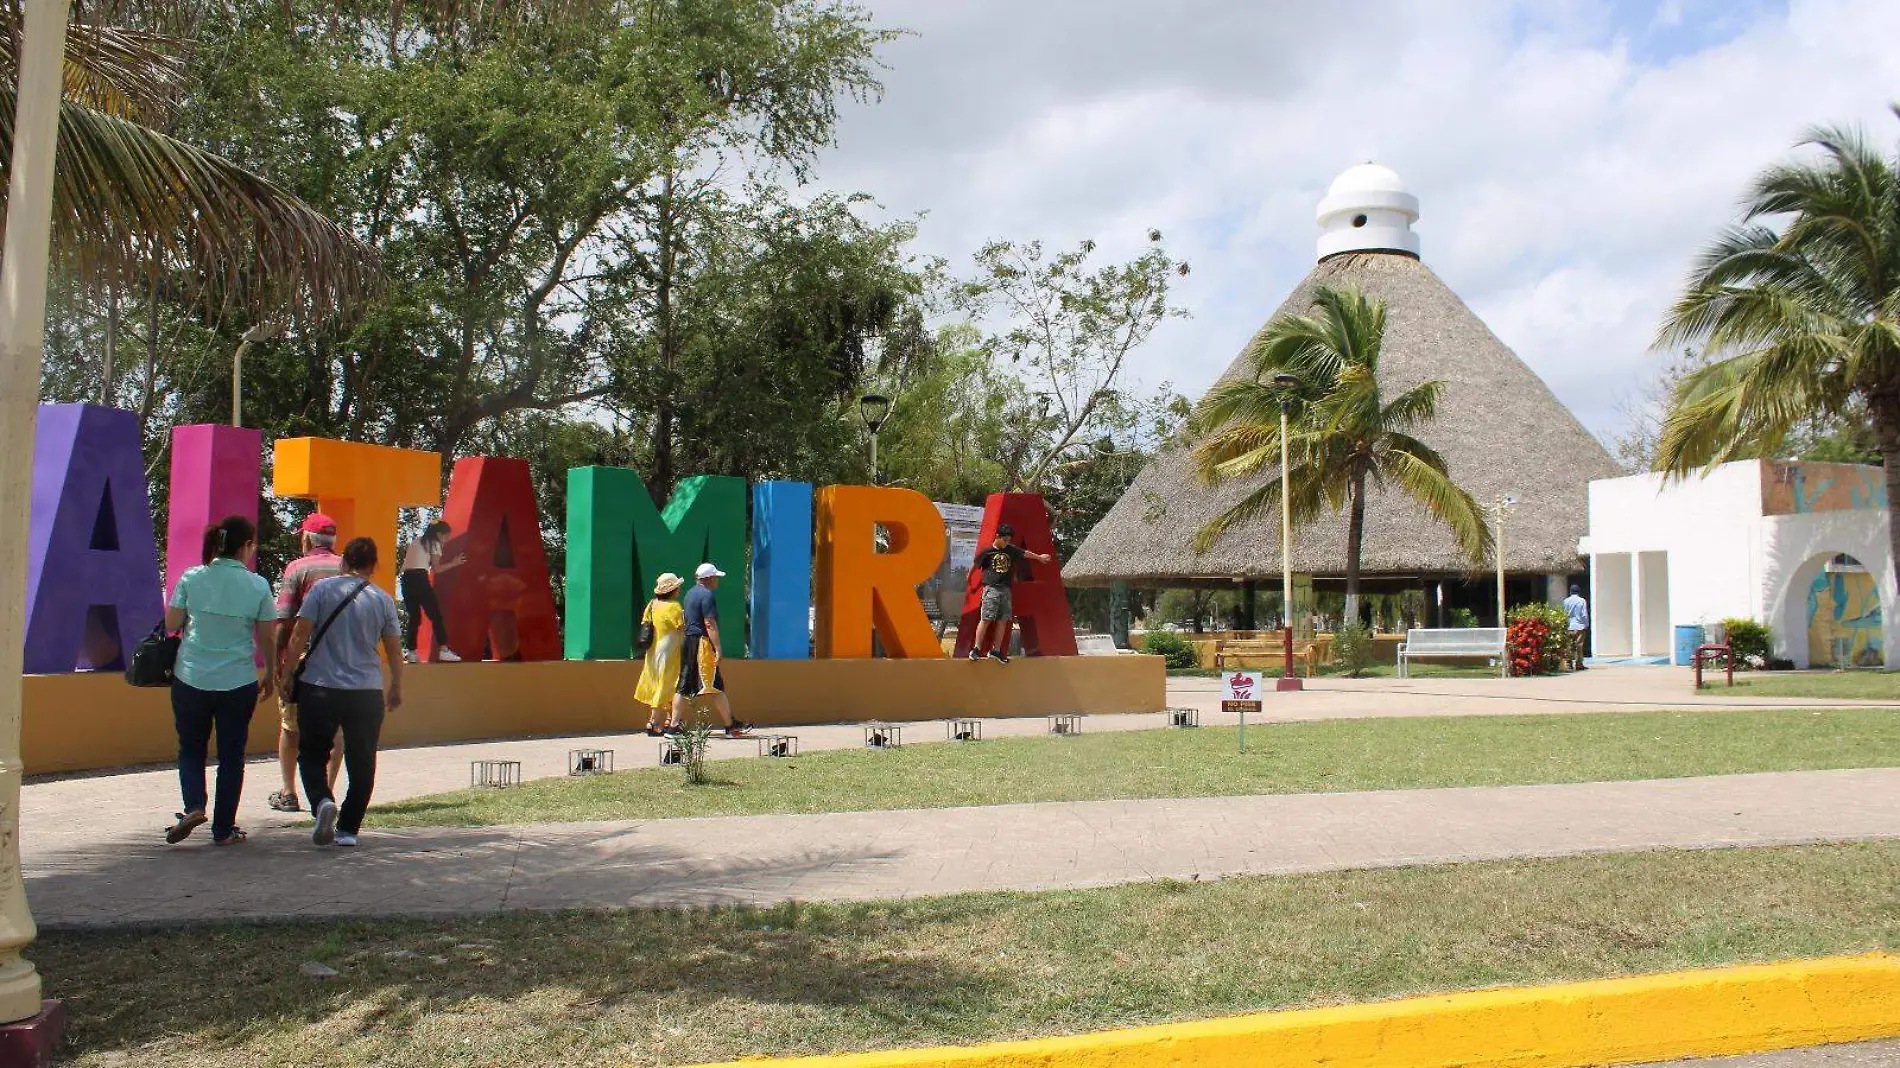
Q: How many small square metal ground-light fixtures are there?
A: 8